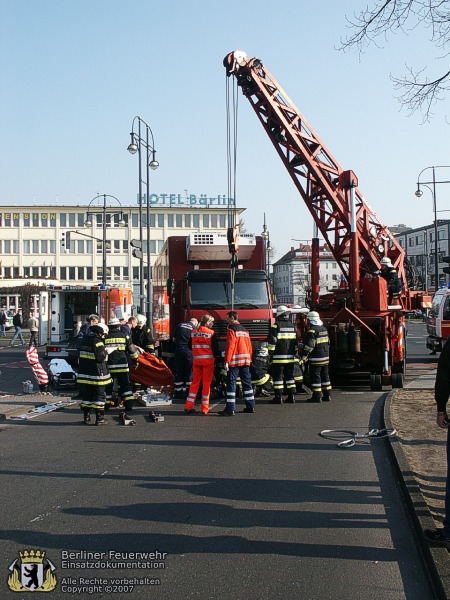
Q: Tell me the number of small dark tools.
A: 2